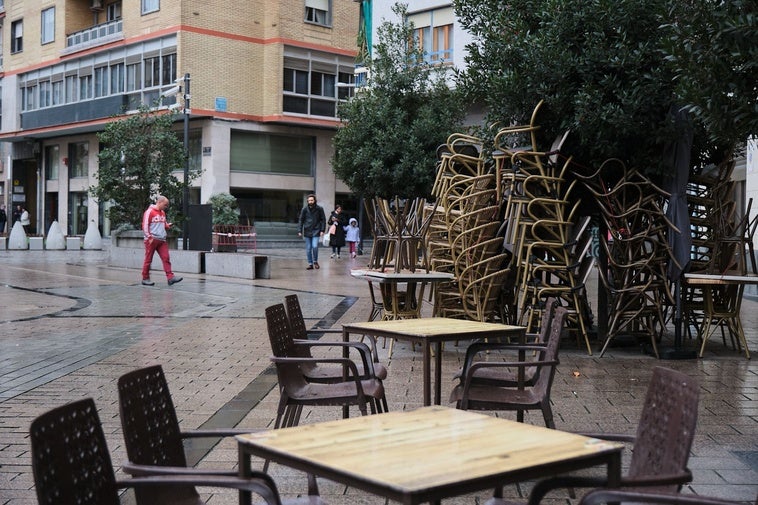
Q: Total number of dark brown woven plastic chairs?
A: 8